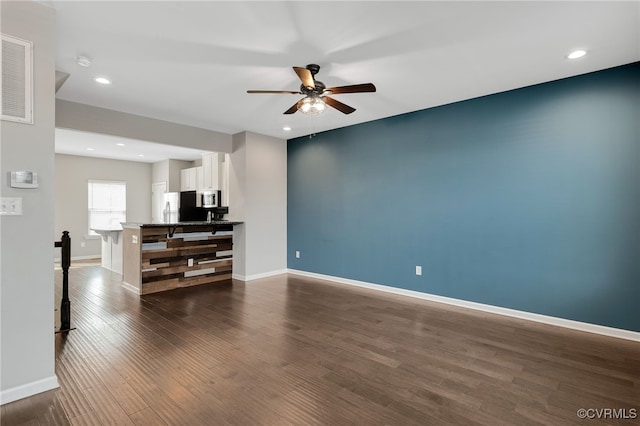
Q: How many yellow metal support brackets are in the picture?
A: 0